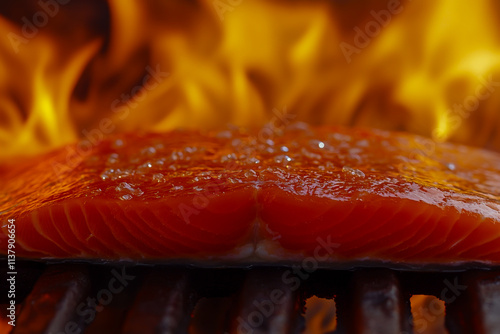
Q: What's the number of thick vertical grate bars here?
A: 5